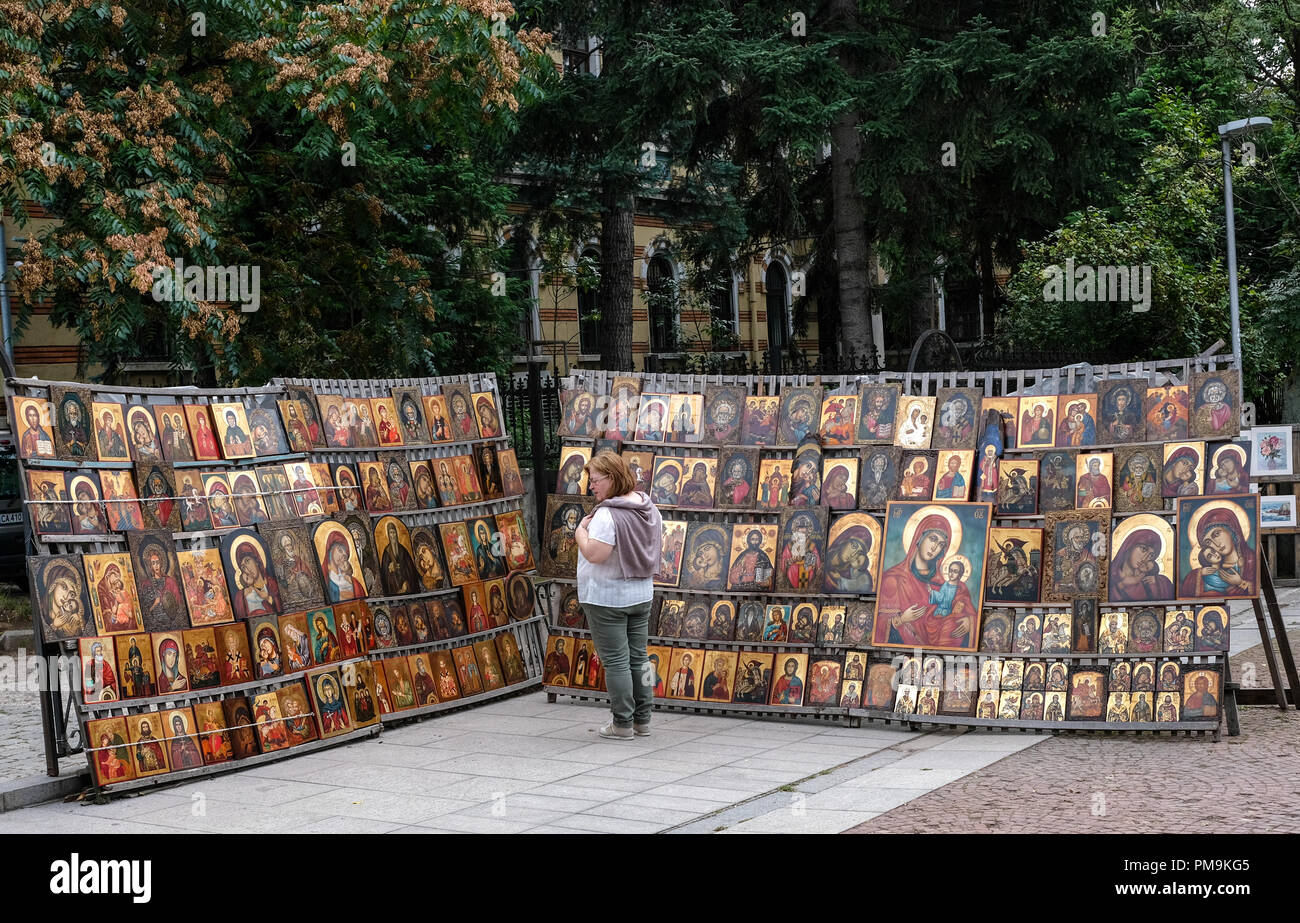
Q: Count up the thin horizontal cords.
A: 2